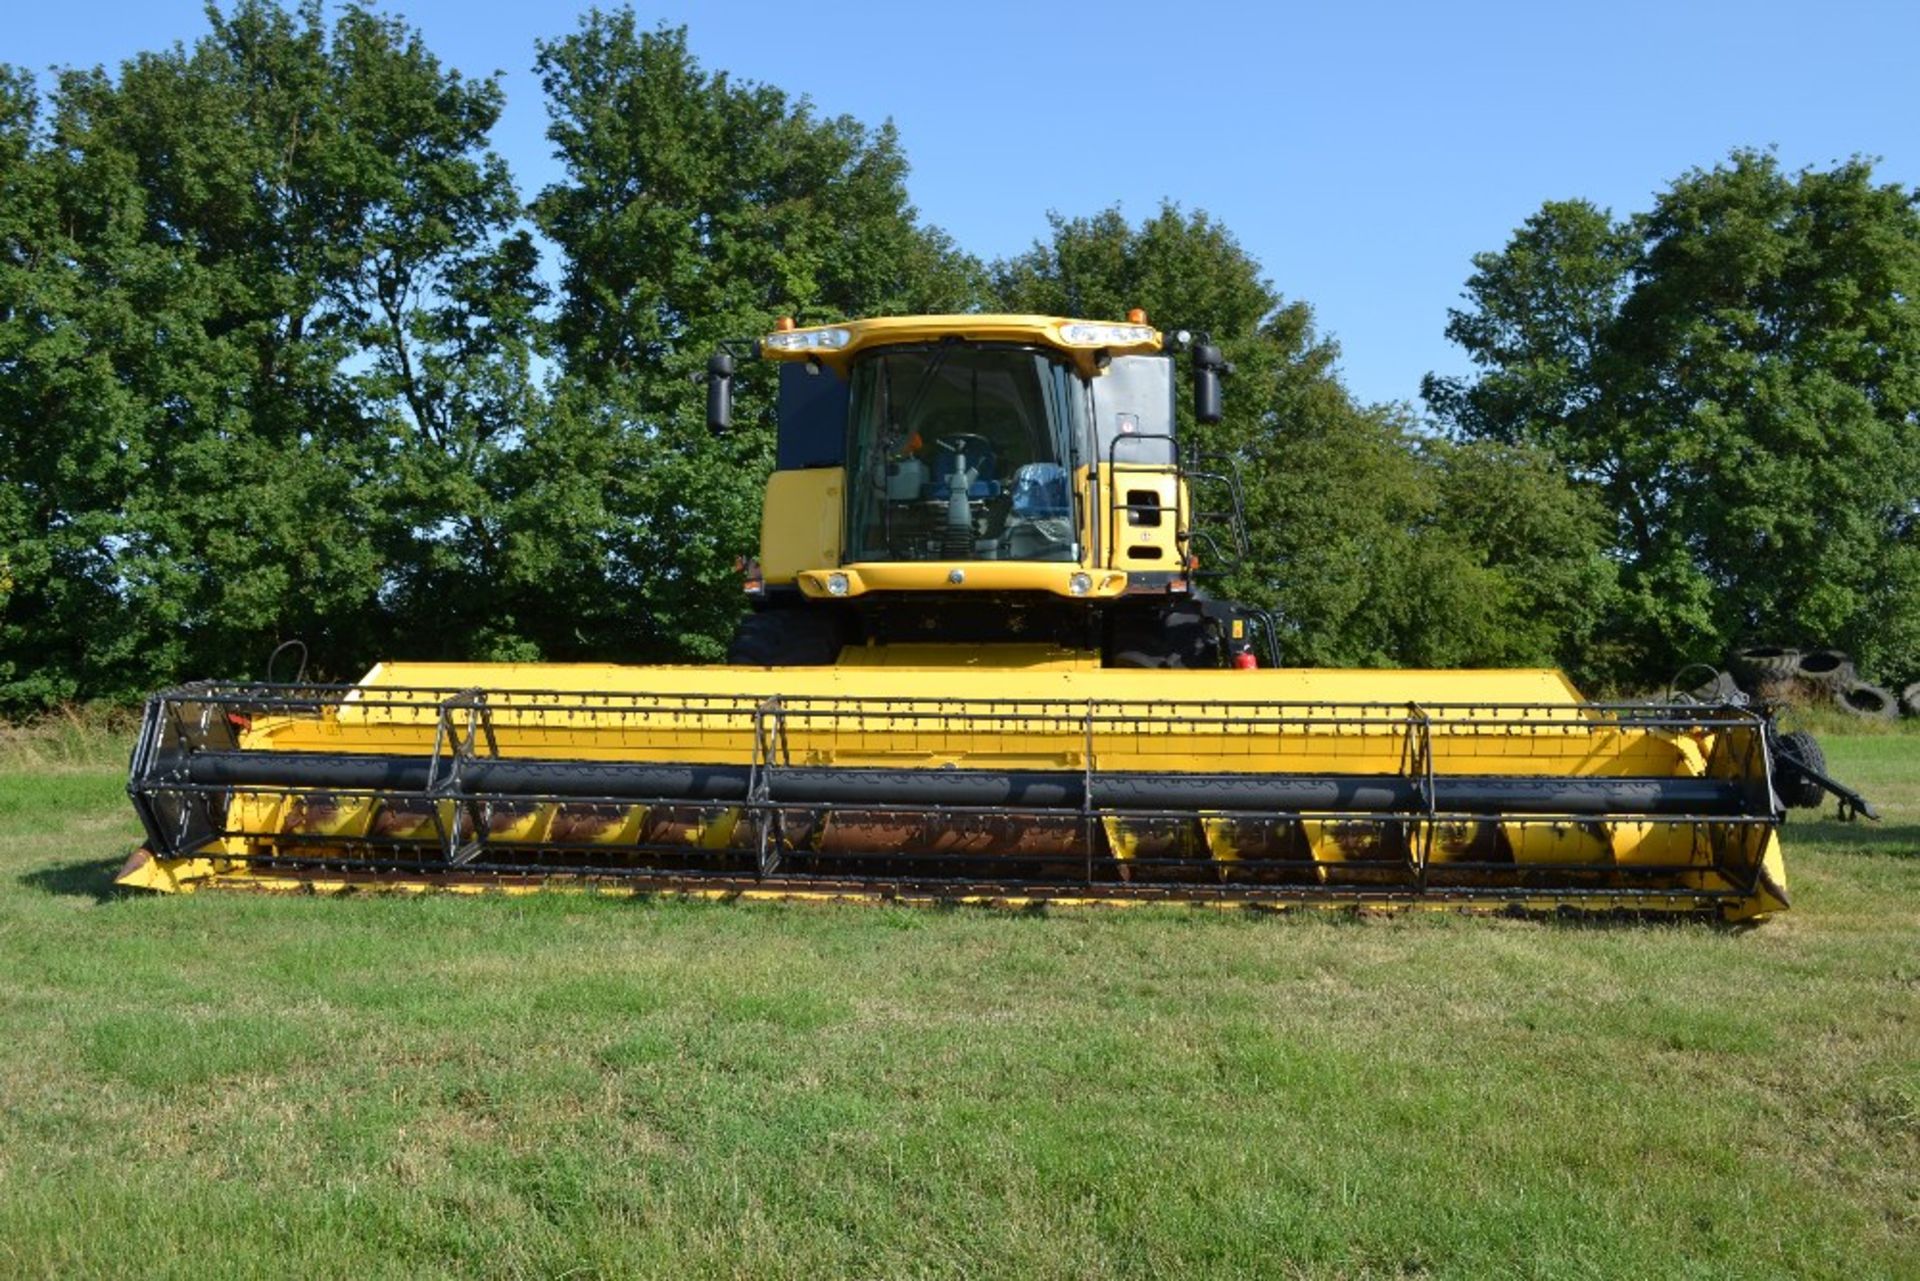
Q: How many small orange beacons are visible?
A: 2